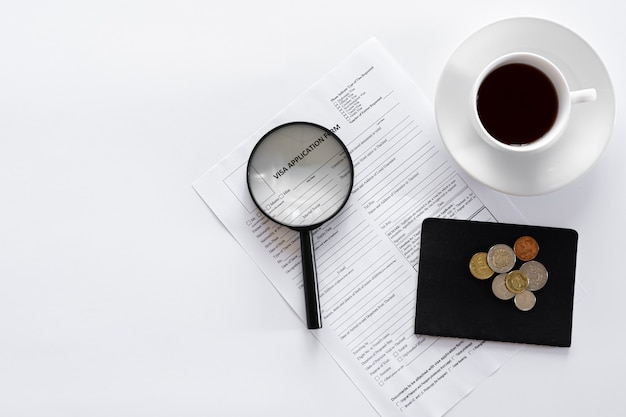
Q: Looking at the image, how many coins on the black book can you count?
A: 7